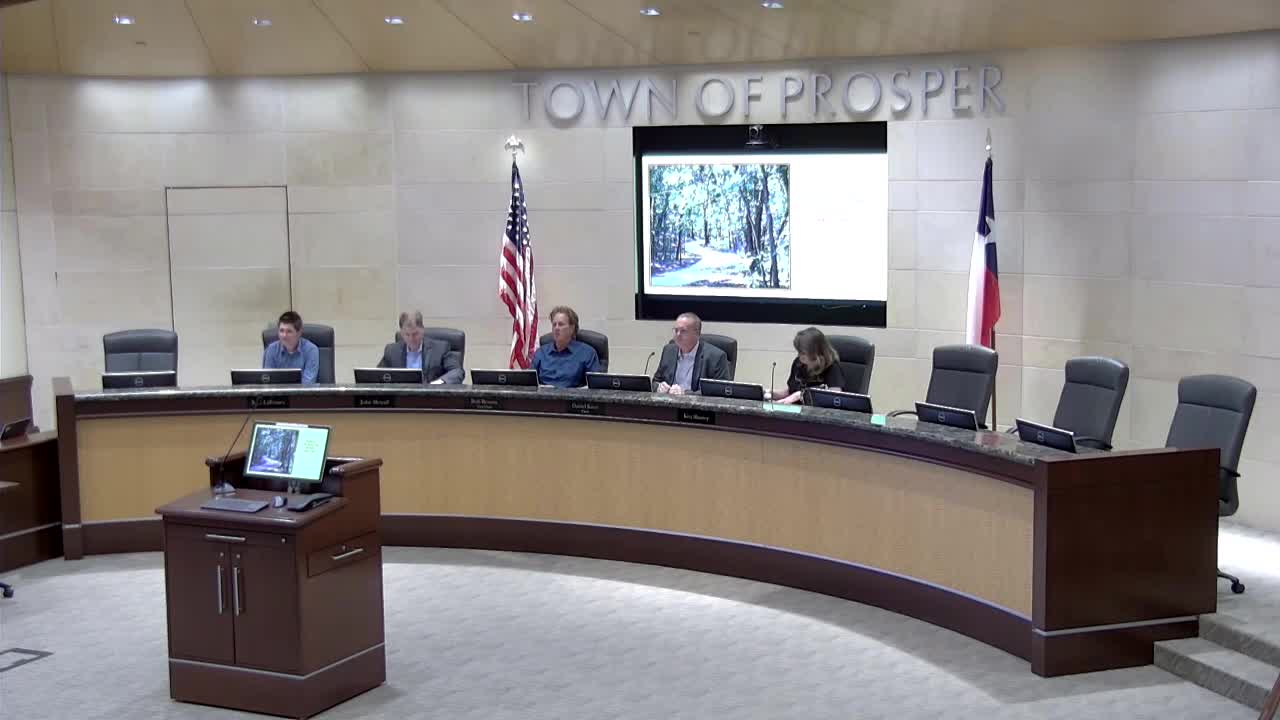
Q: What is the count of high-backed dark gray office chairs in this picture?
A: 9